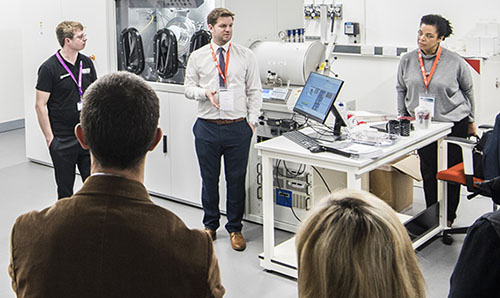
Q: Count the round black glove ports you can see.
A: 3